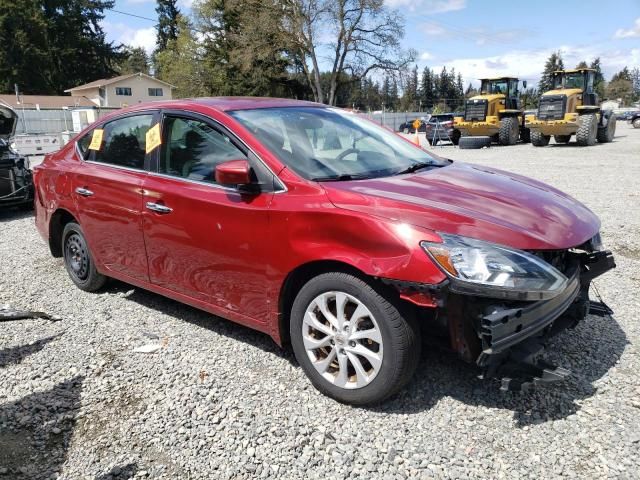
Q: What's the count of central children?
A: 0